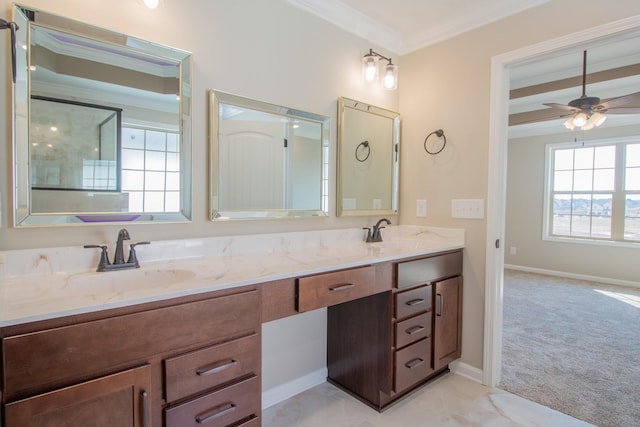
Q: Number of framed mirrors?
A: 3